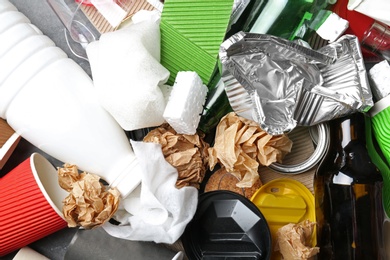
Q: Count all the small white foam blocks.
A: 3